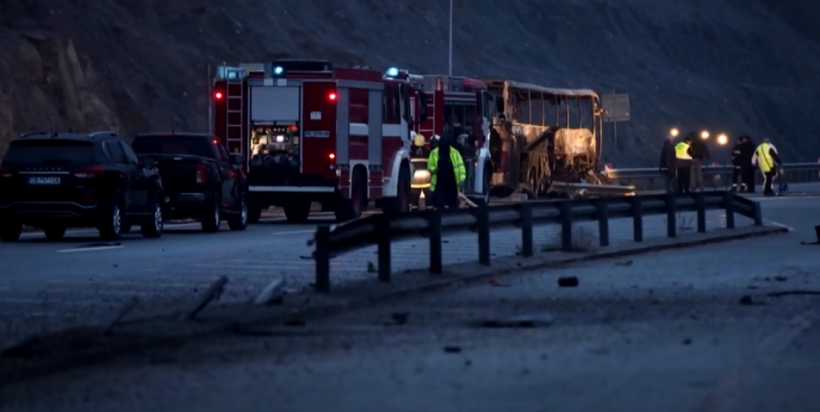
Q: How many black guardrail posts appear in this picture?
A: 12